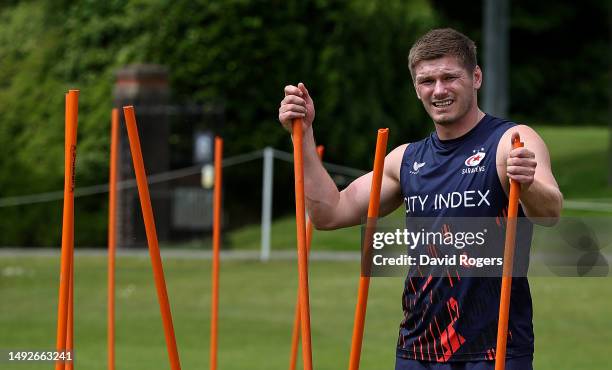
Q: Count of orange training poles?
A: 9